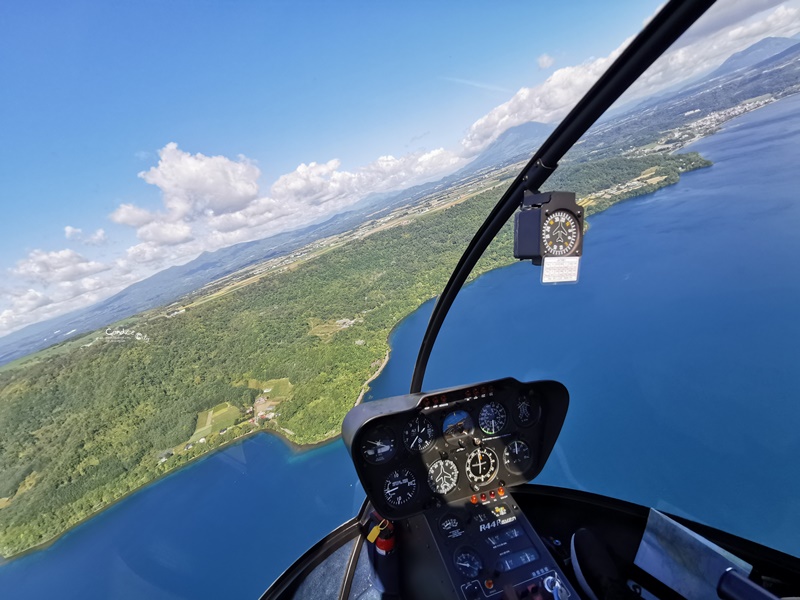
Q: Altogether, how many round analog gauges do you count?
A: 12